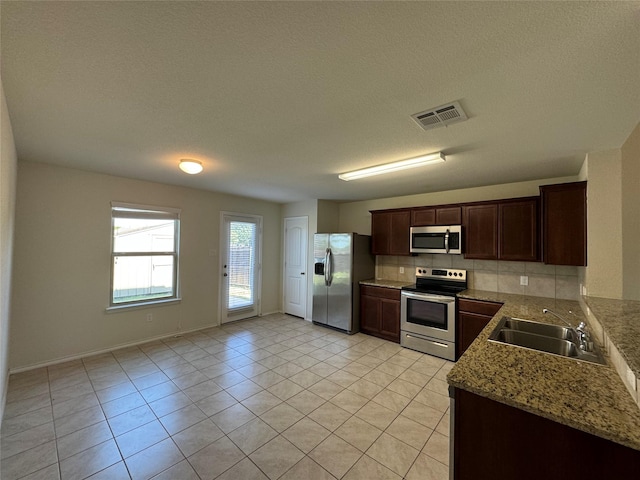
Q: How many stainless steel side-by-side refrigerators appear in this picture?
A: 1